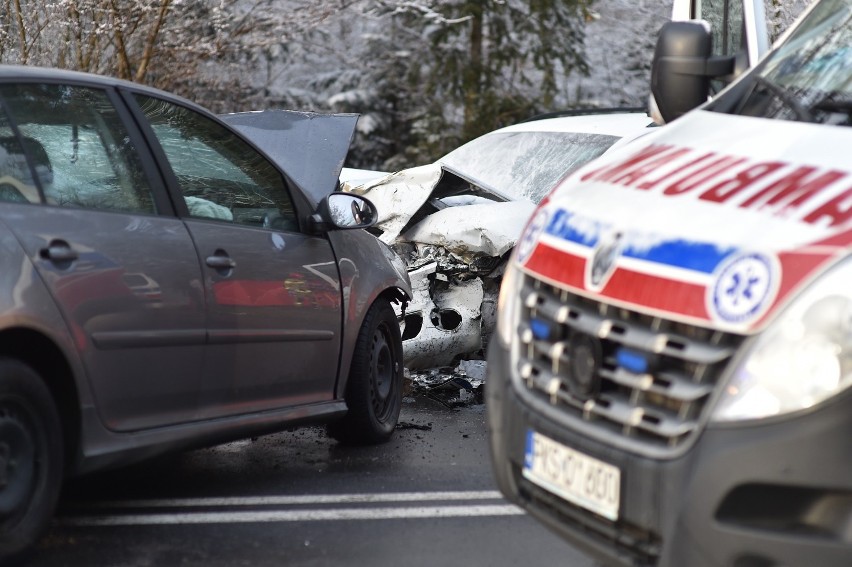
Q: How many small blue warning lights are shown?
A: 2